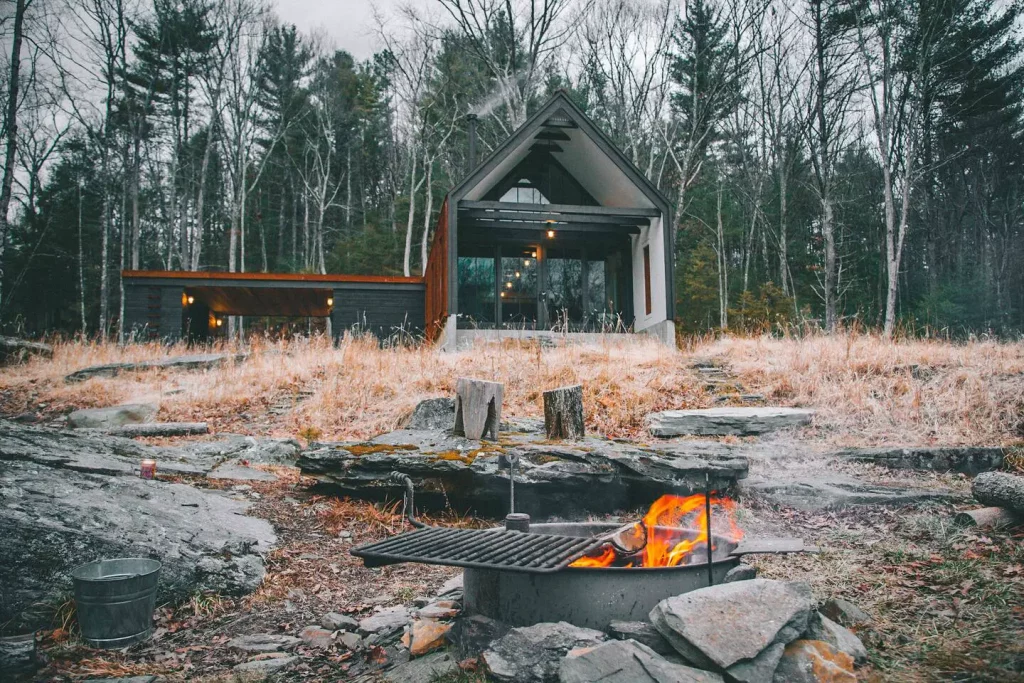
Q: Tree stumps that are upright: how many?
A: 2